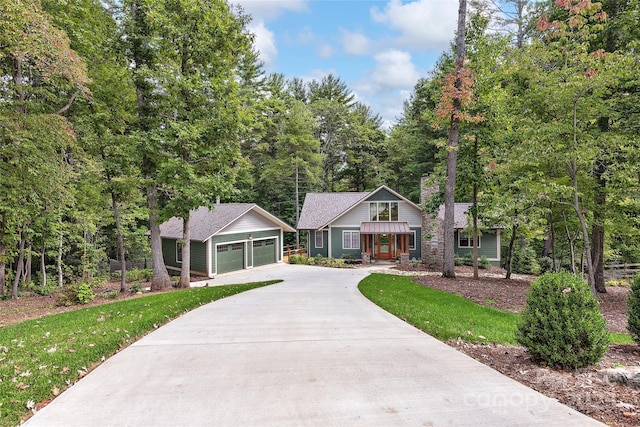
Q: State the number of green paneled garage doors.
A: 2